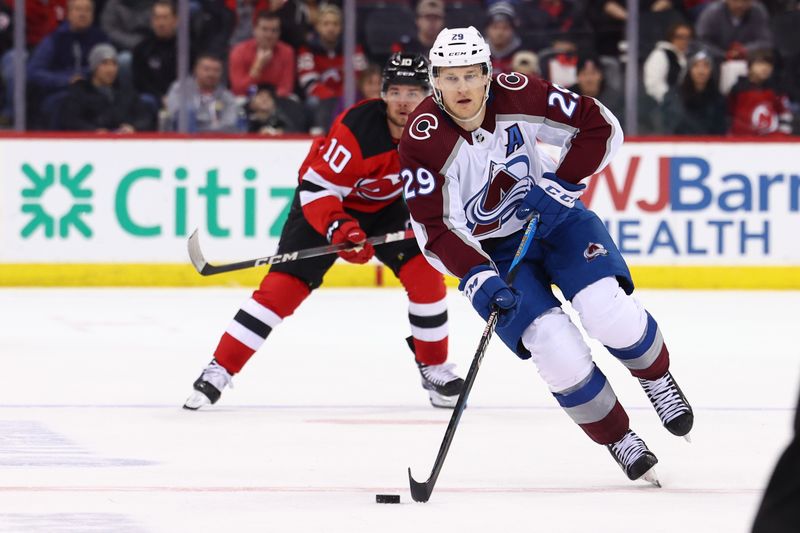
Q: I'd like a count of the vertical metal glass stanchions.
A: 4